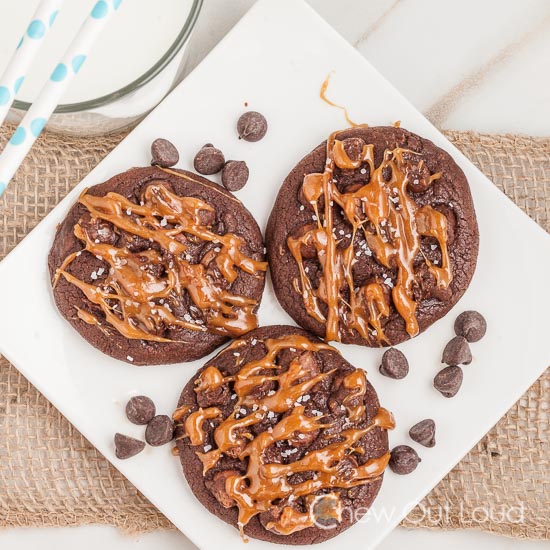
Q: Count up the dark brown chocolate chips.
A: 13